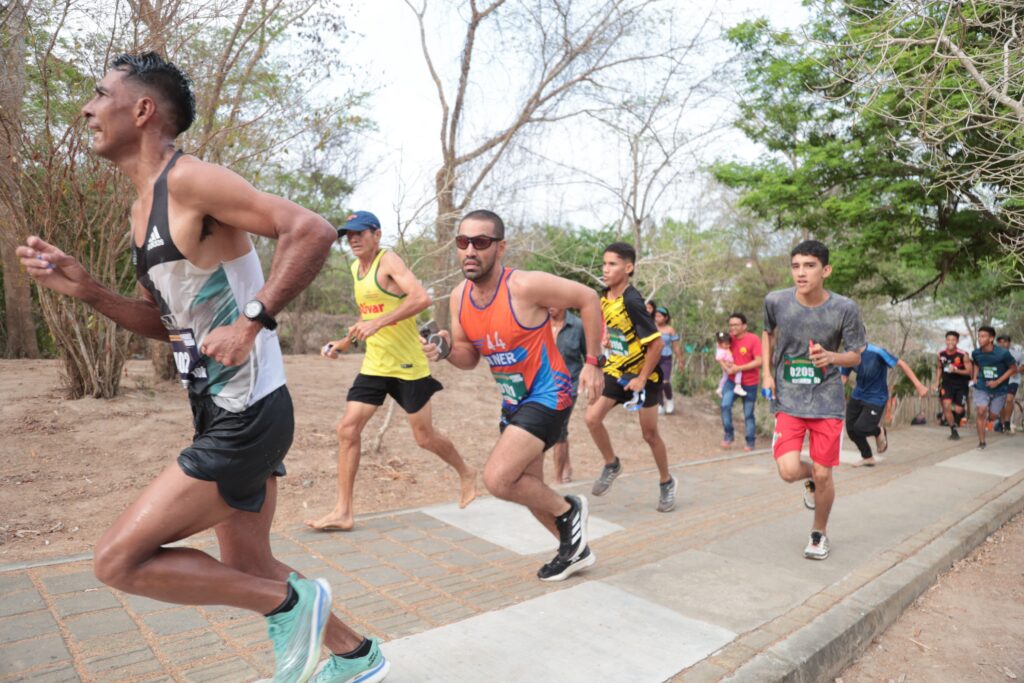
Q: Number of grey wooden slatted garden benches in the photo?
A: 0